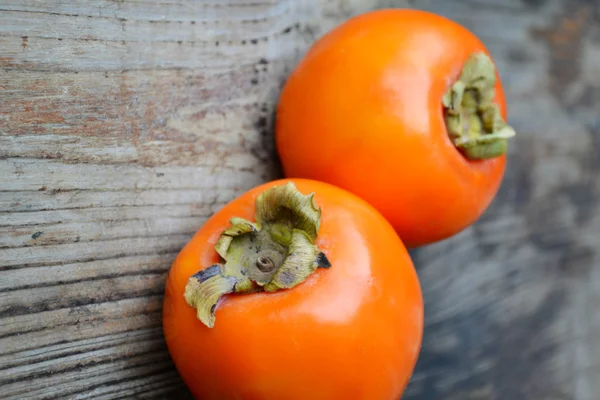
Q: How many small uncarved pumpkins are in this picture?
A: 0